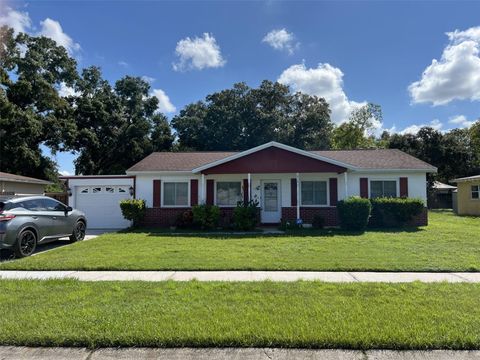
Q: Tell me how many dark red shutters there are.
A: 8